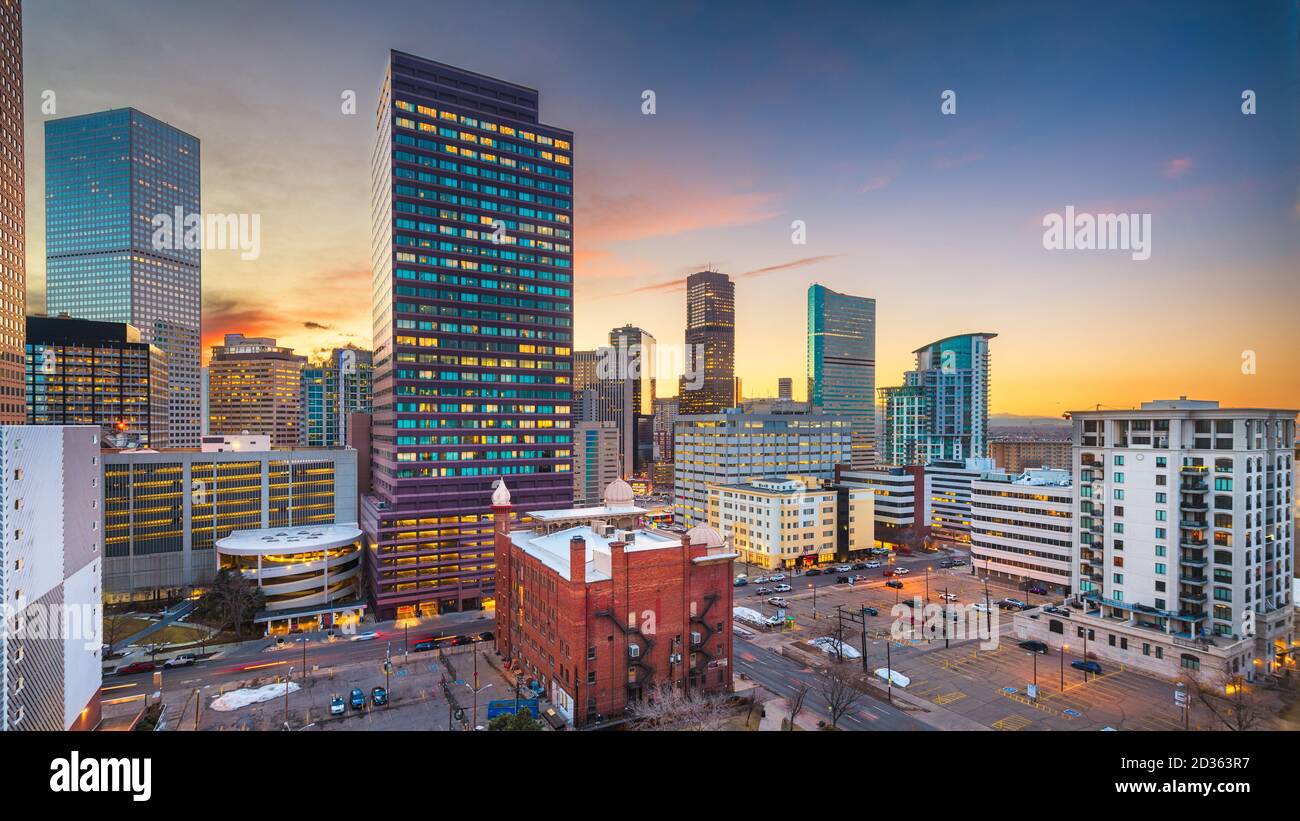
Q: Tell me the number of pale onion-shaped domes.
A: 3